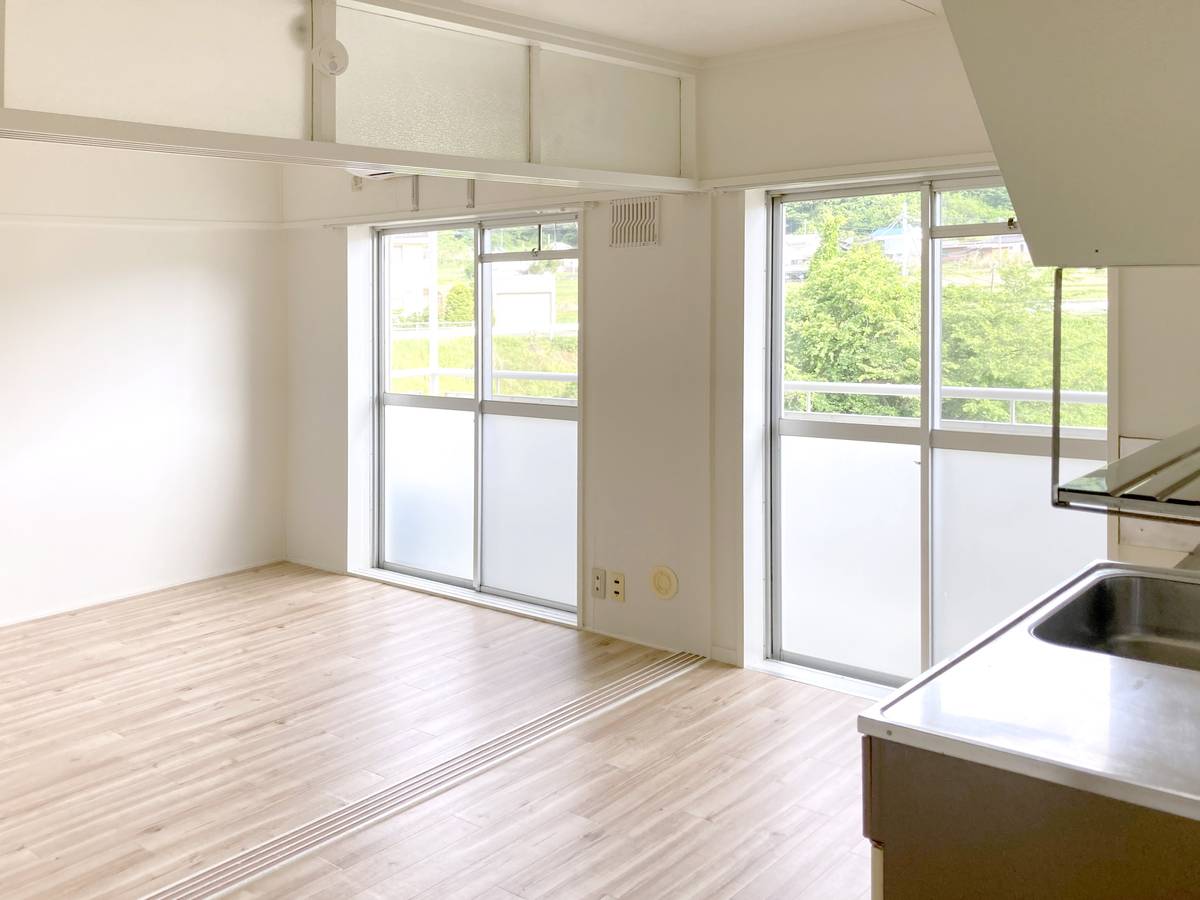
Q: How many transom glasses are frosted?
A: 3